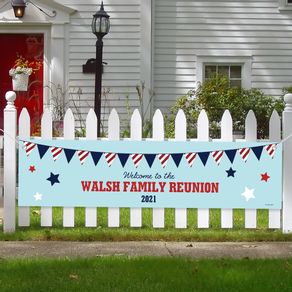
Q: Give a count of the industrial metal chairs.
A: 0